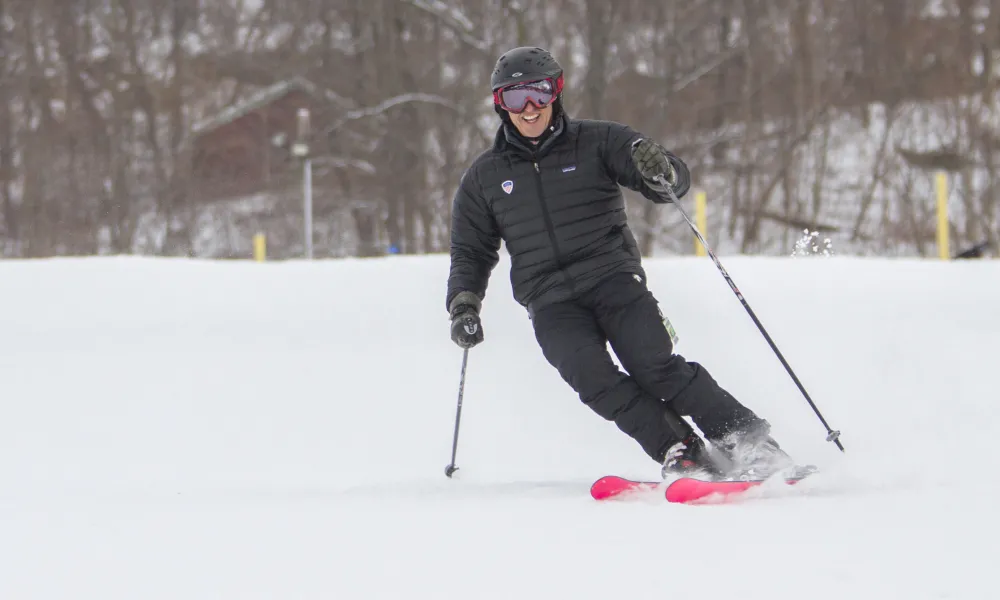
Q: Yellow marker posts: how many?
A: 3